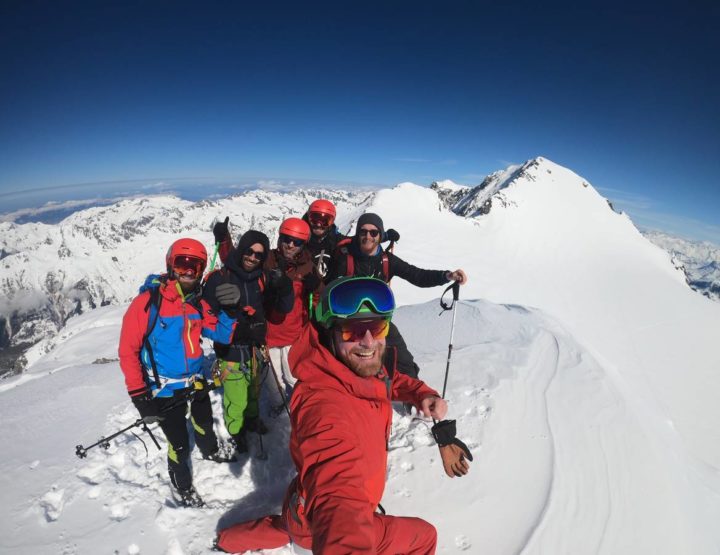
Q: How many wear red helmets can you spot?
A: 3